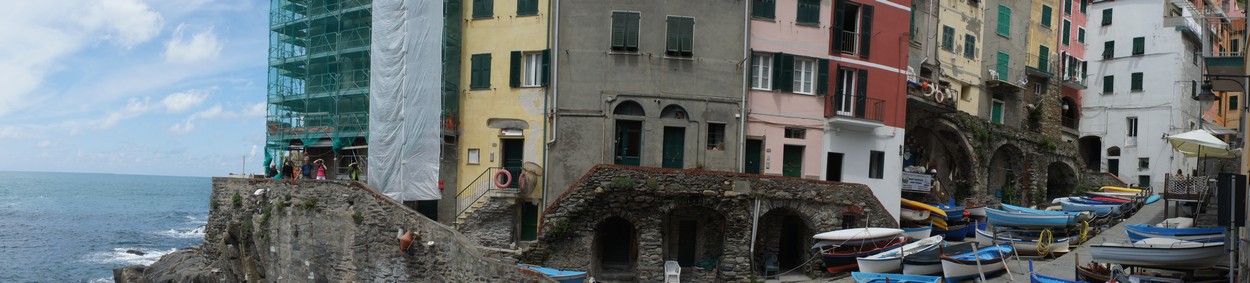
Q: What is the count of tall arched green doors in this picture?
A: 2